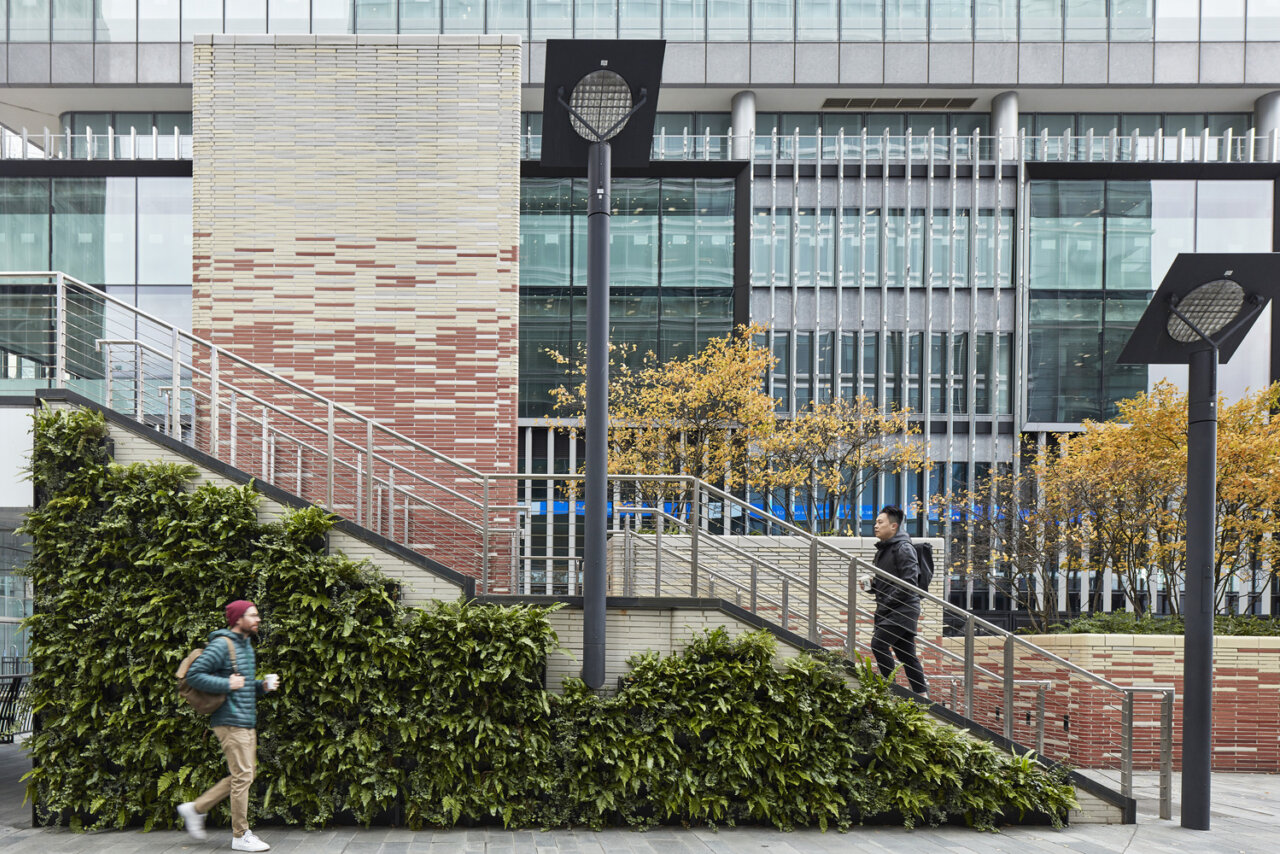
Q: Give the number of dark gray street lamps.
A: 2